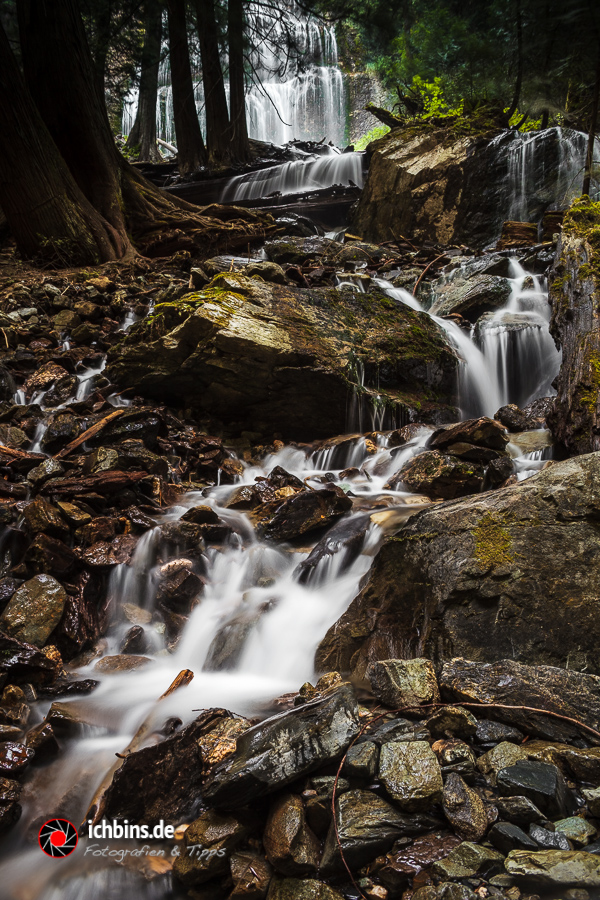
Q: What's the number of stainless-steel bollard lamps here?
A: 0